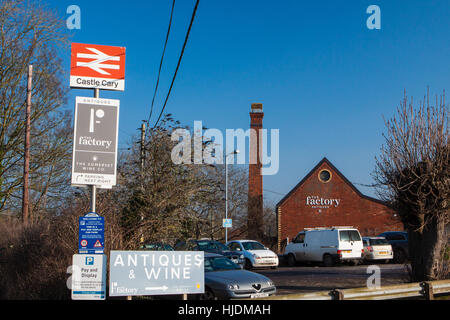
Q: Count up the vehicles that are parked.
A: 7